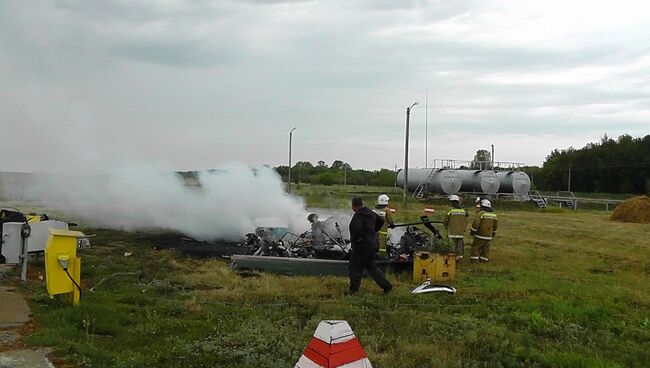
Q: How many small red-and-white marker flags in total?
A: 2